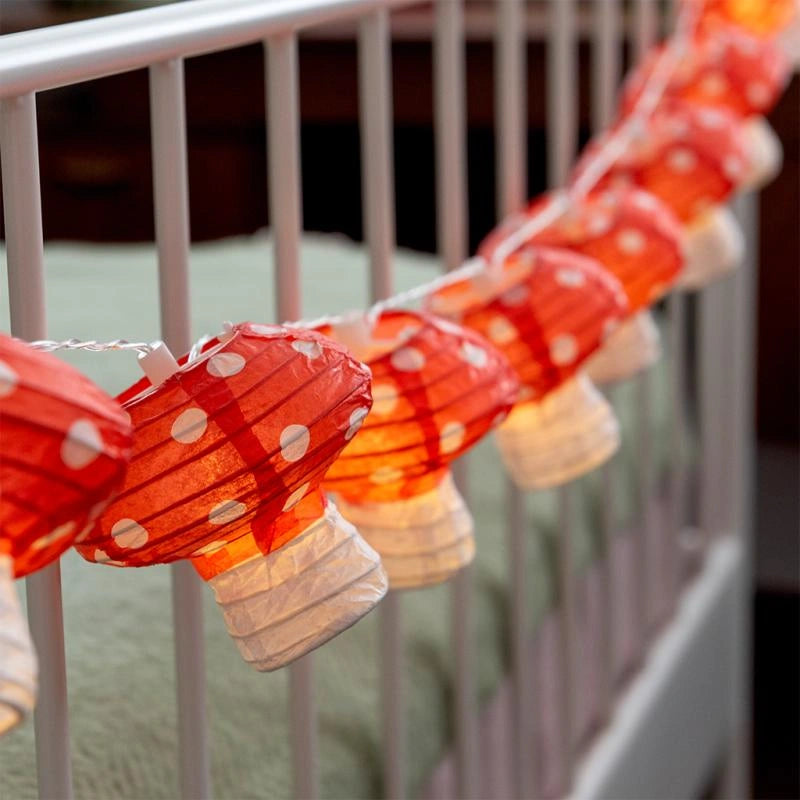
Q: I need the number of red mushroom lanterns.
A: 8